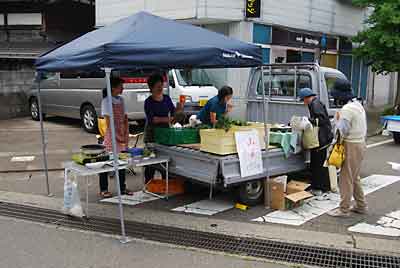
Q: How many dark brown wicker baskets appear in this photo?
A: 0